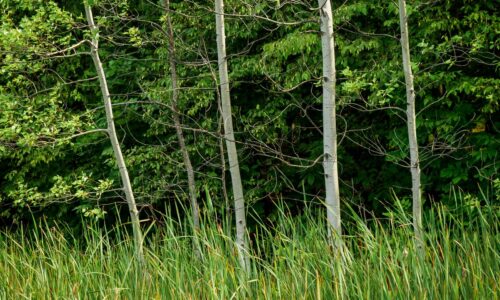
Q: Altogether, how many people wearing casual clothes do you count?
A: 0